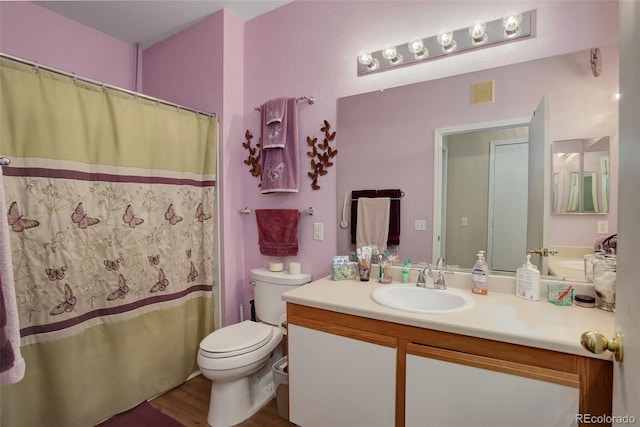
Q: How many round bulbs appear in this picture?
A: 6